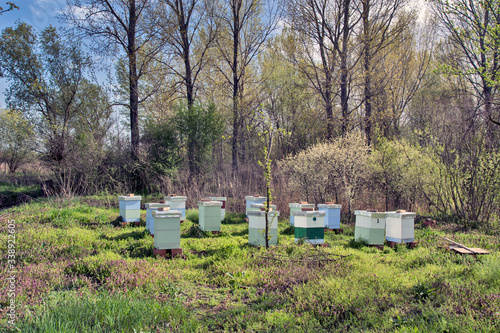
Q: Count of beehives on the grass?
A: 14